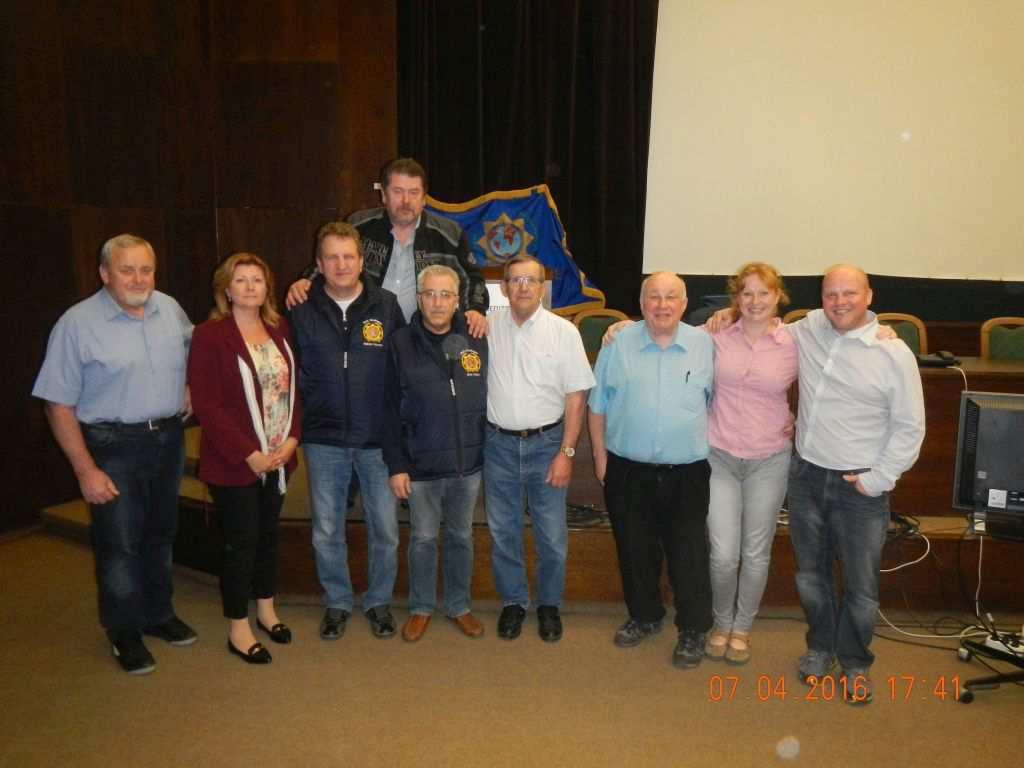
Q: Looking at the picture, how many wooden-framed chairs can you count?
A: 4